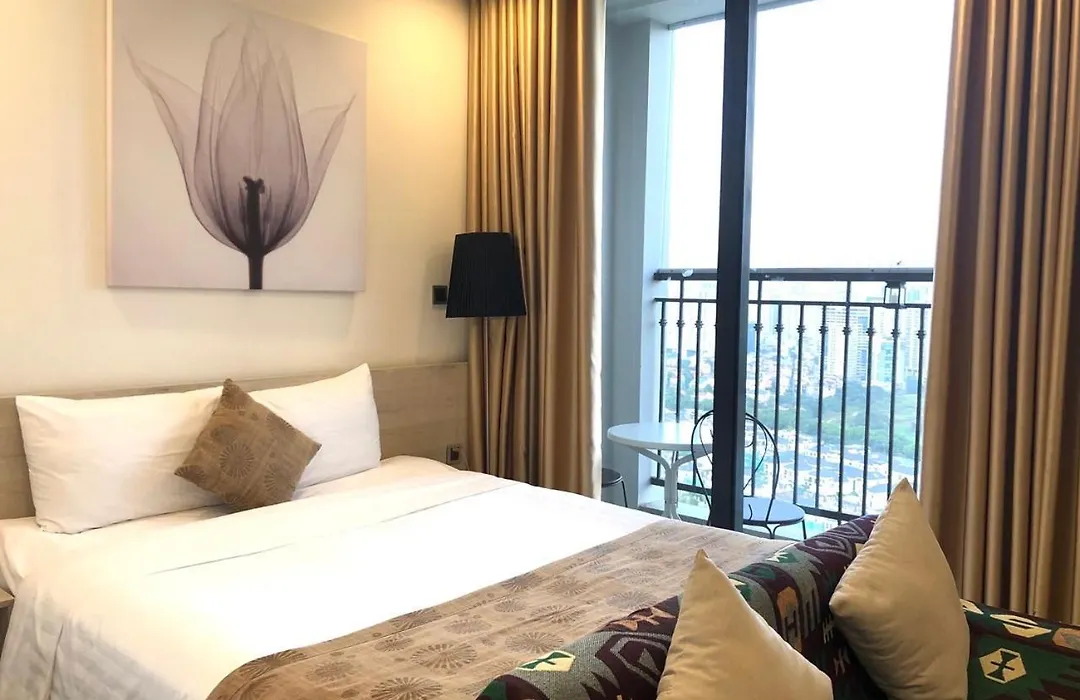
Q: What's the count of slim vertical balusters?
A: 11